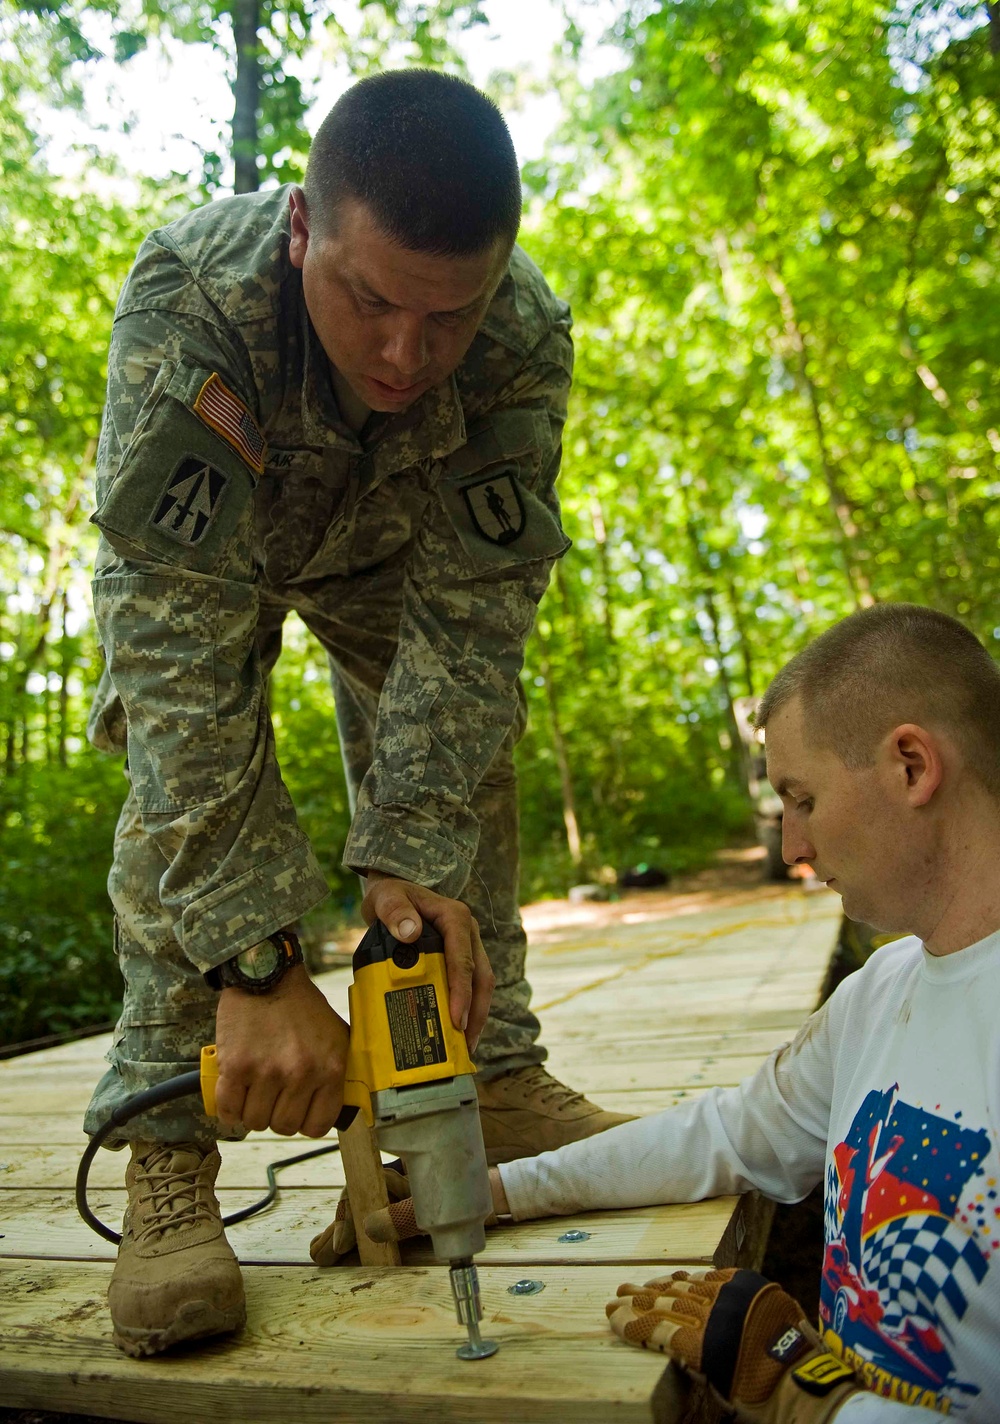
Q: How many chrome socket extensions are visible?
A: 1